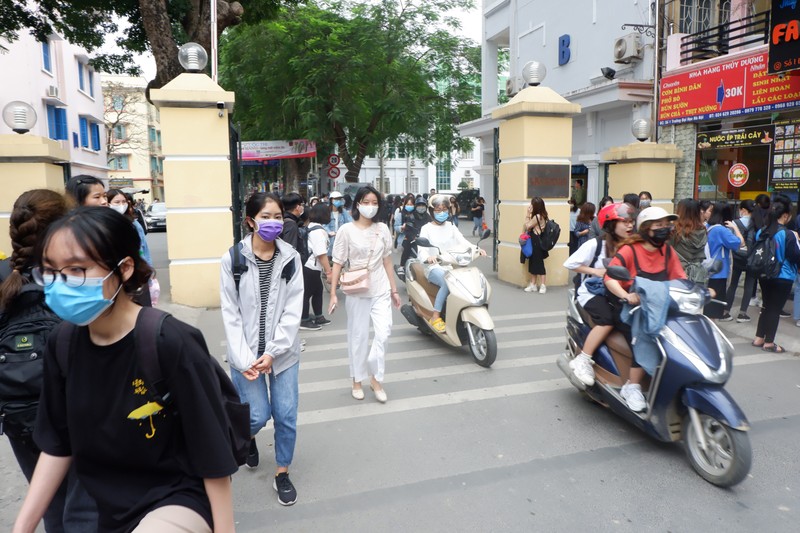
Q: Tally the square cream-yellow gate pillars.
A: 4